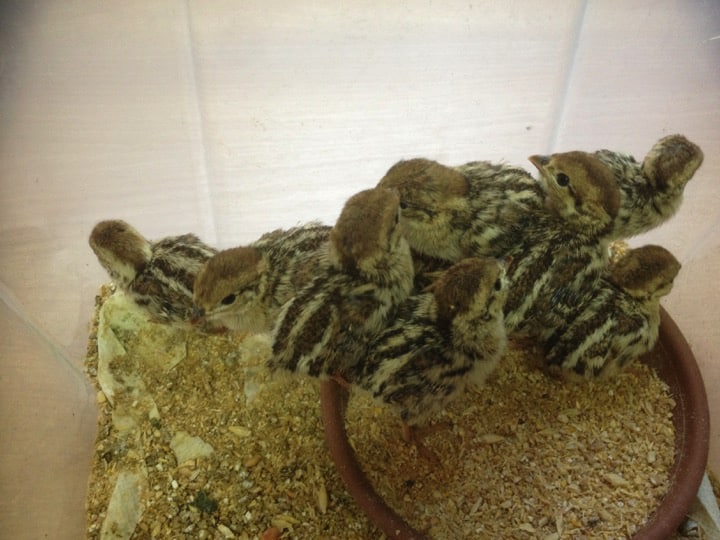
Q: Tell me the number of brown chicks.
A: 8